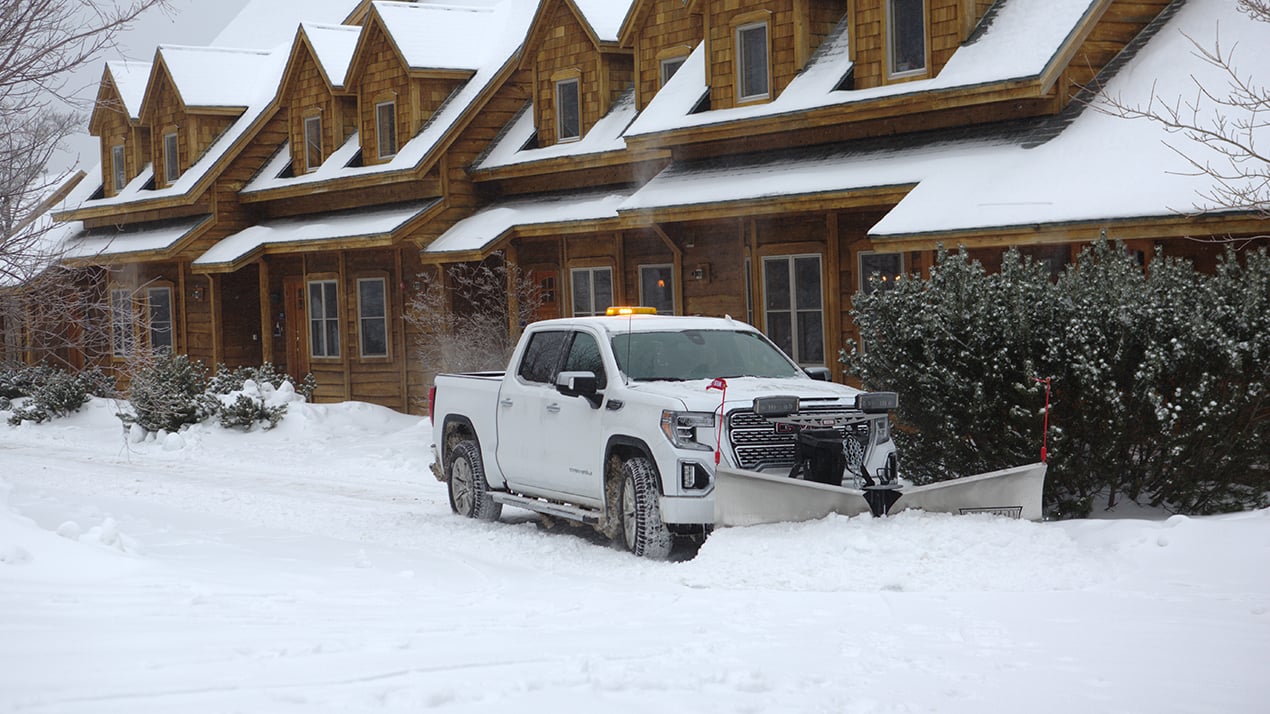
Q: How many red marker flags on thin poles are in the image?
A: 2